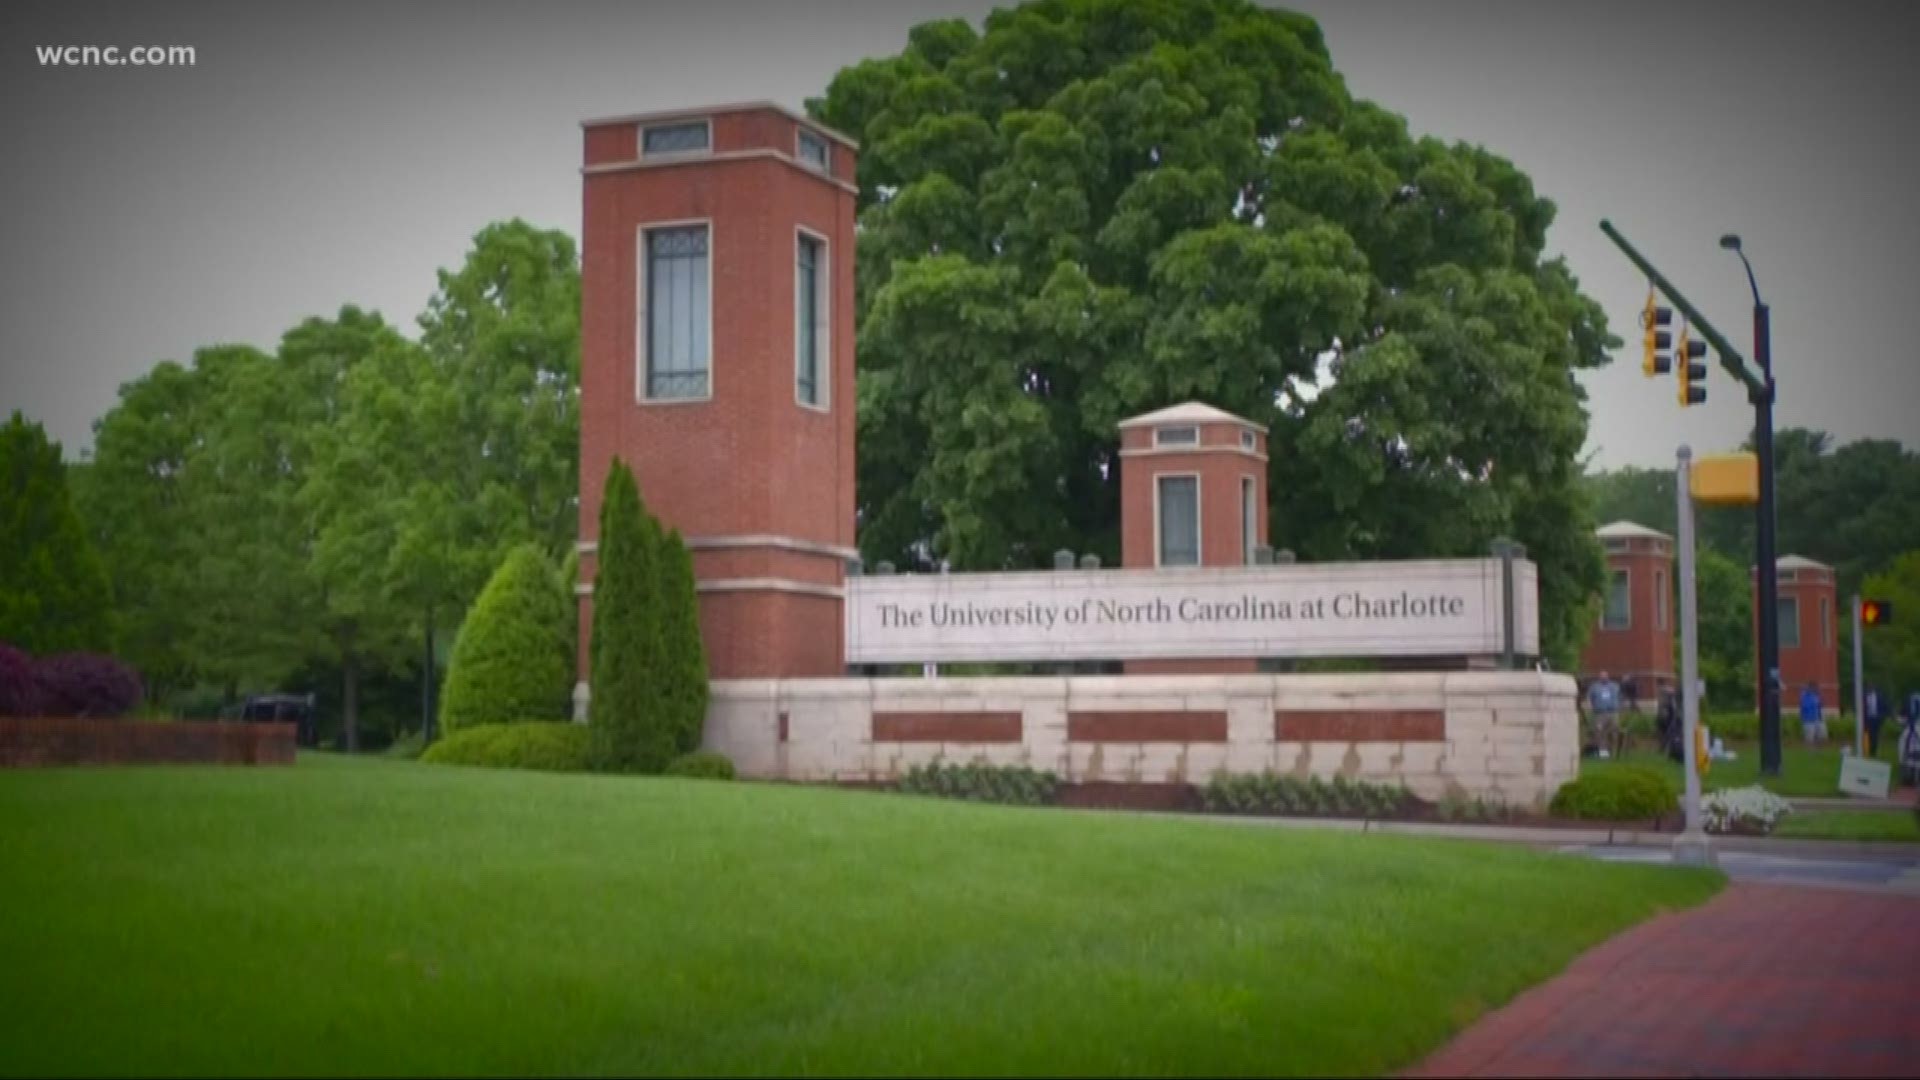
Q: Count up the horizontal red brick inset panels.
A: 3